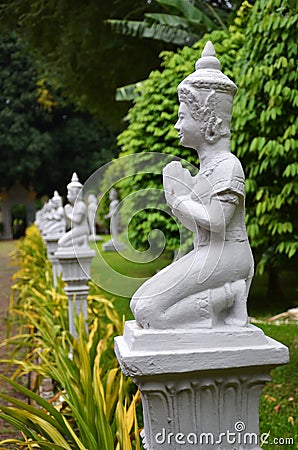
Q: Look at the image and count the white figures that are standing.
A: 2